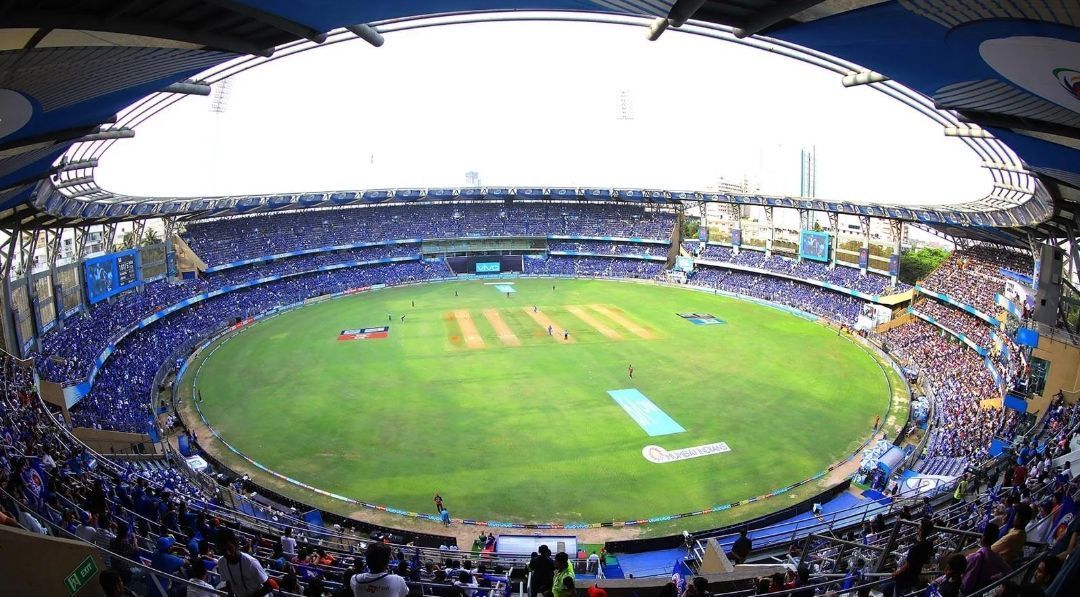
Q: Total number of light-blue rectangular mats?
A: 2